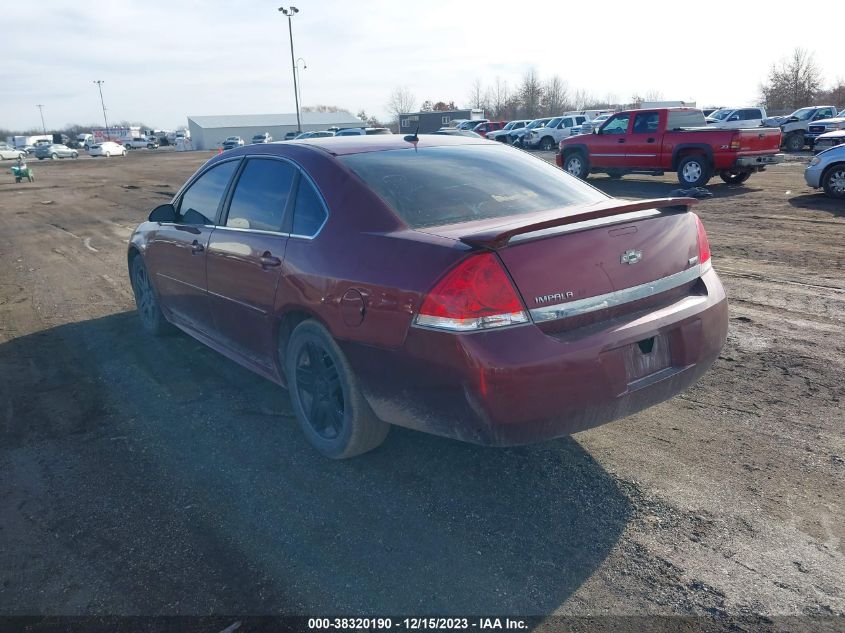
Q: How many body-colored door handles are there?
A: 2